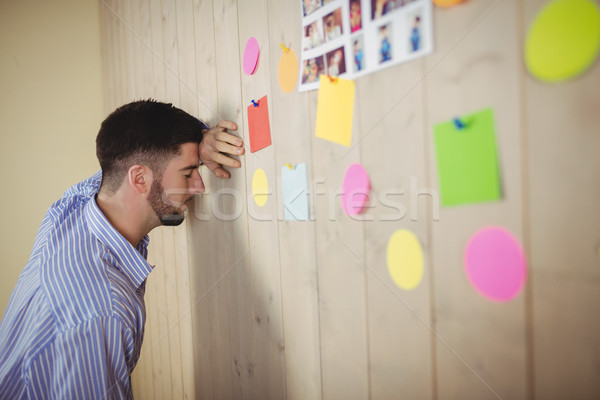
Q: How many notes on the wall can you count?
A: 12